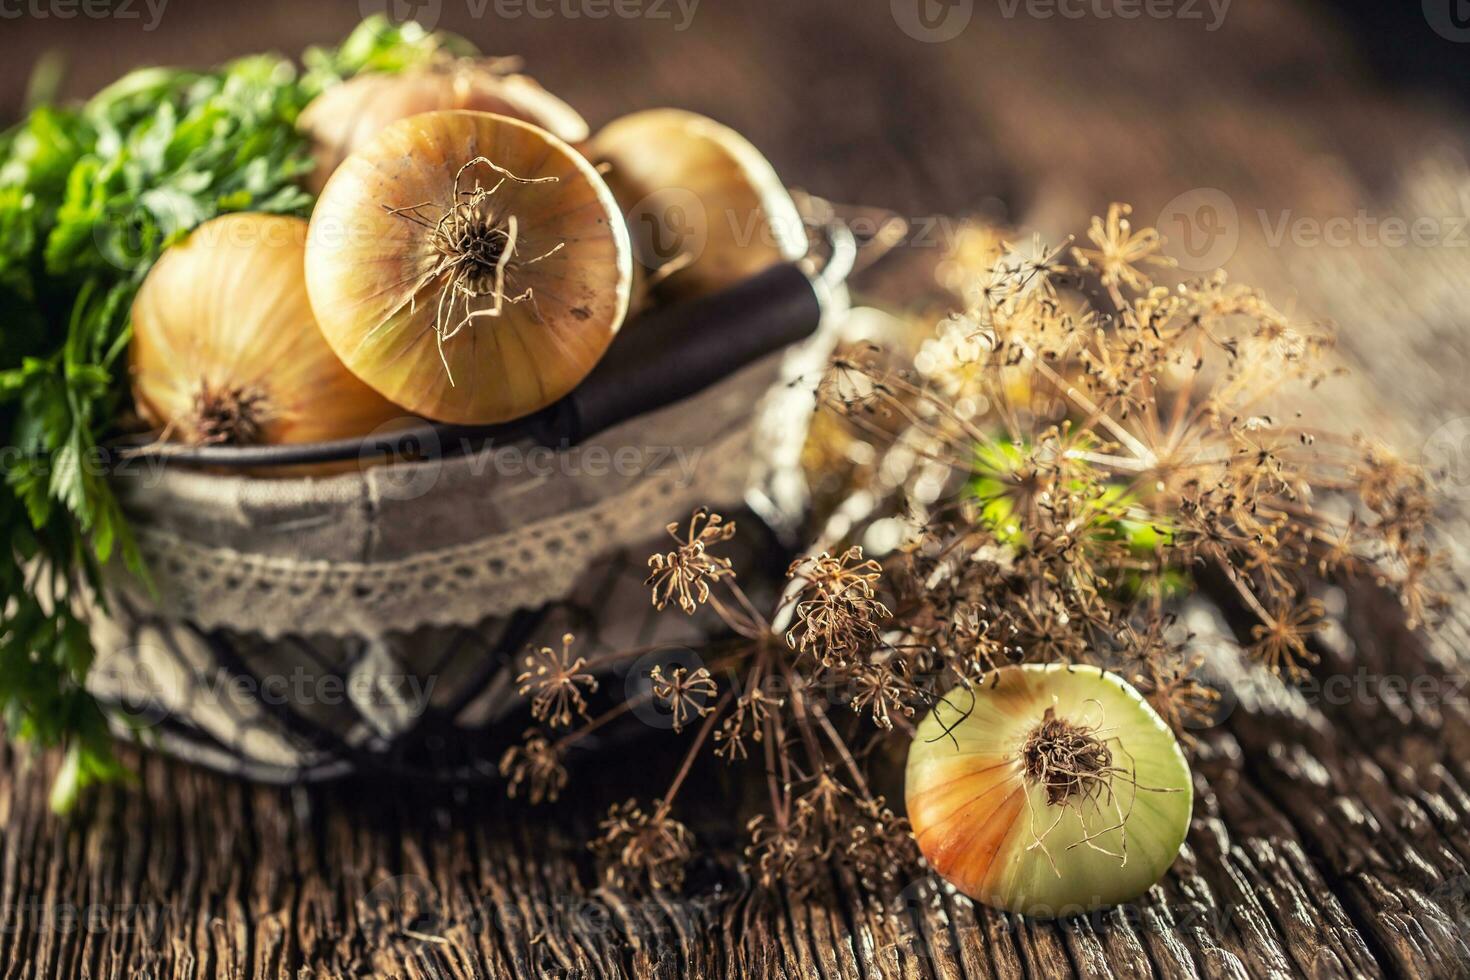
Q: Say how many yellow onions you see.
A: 5